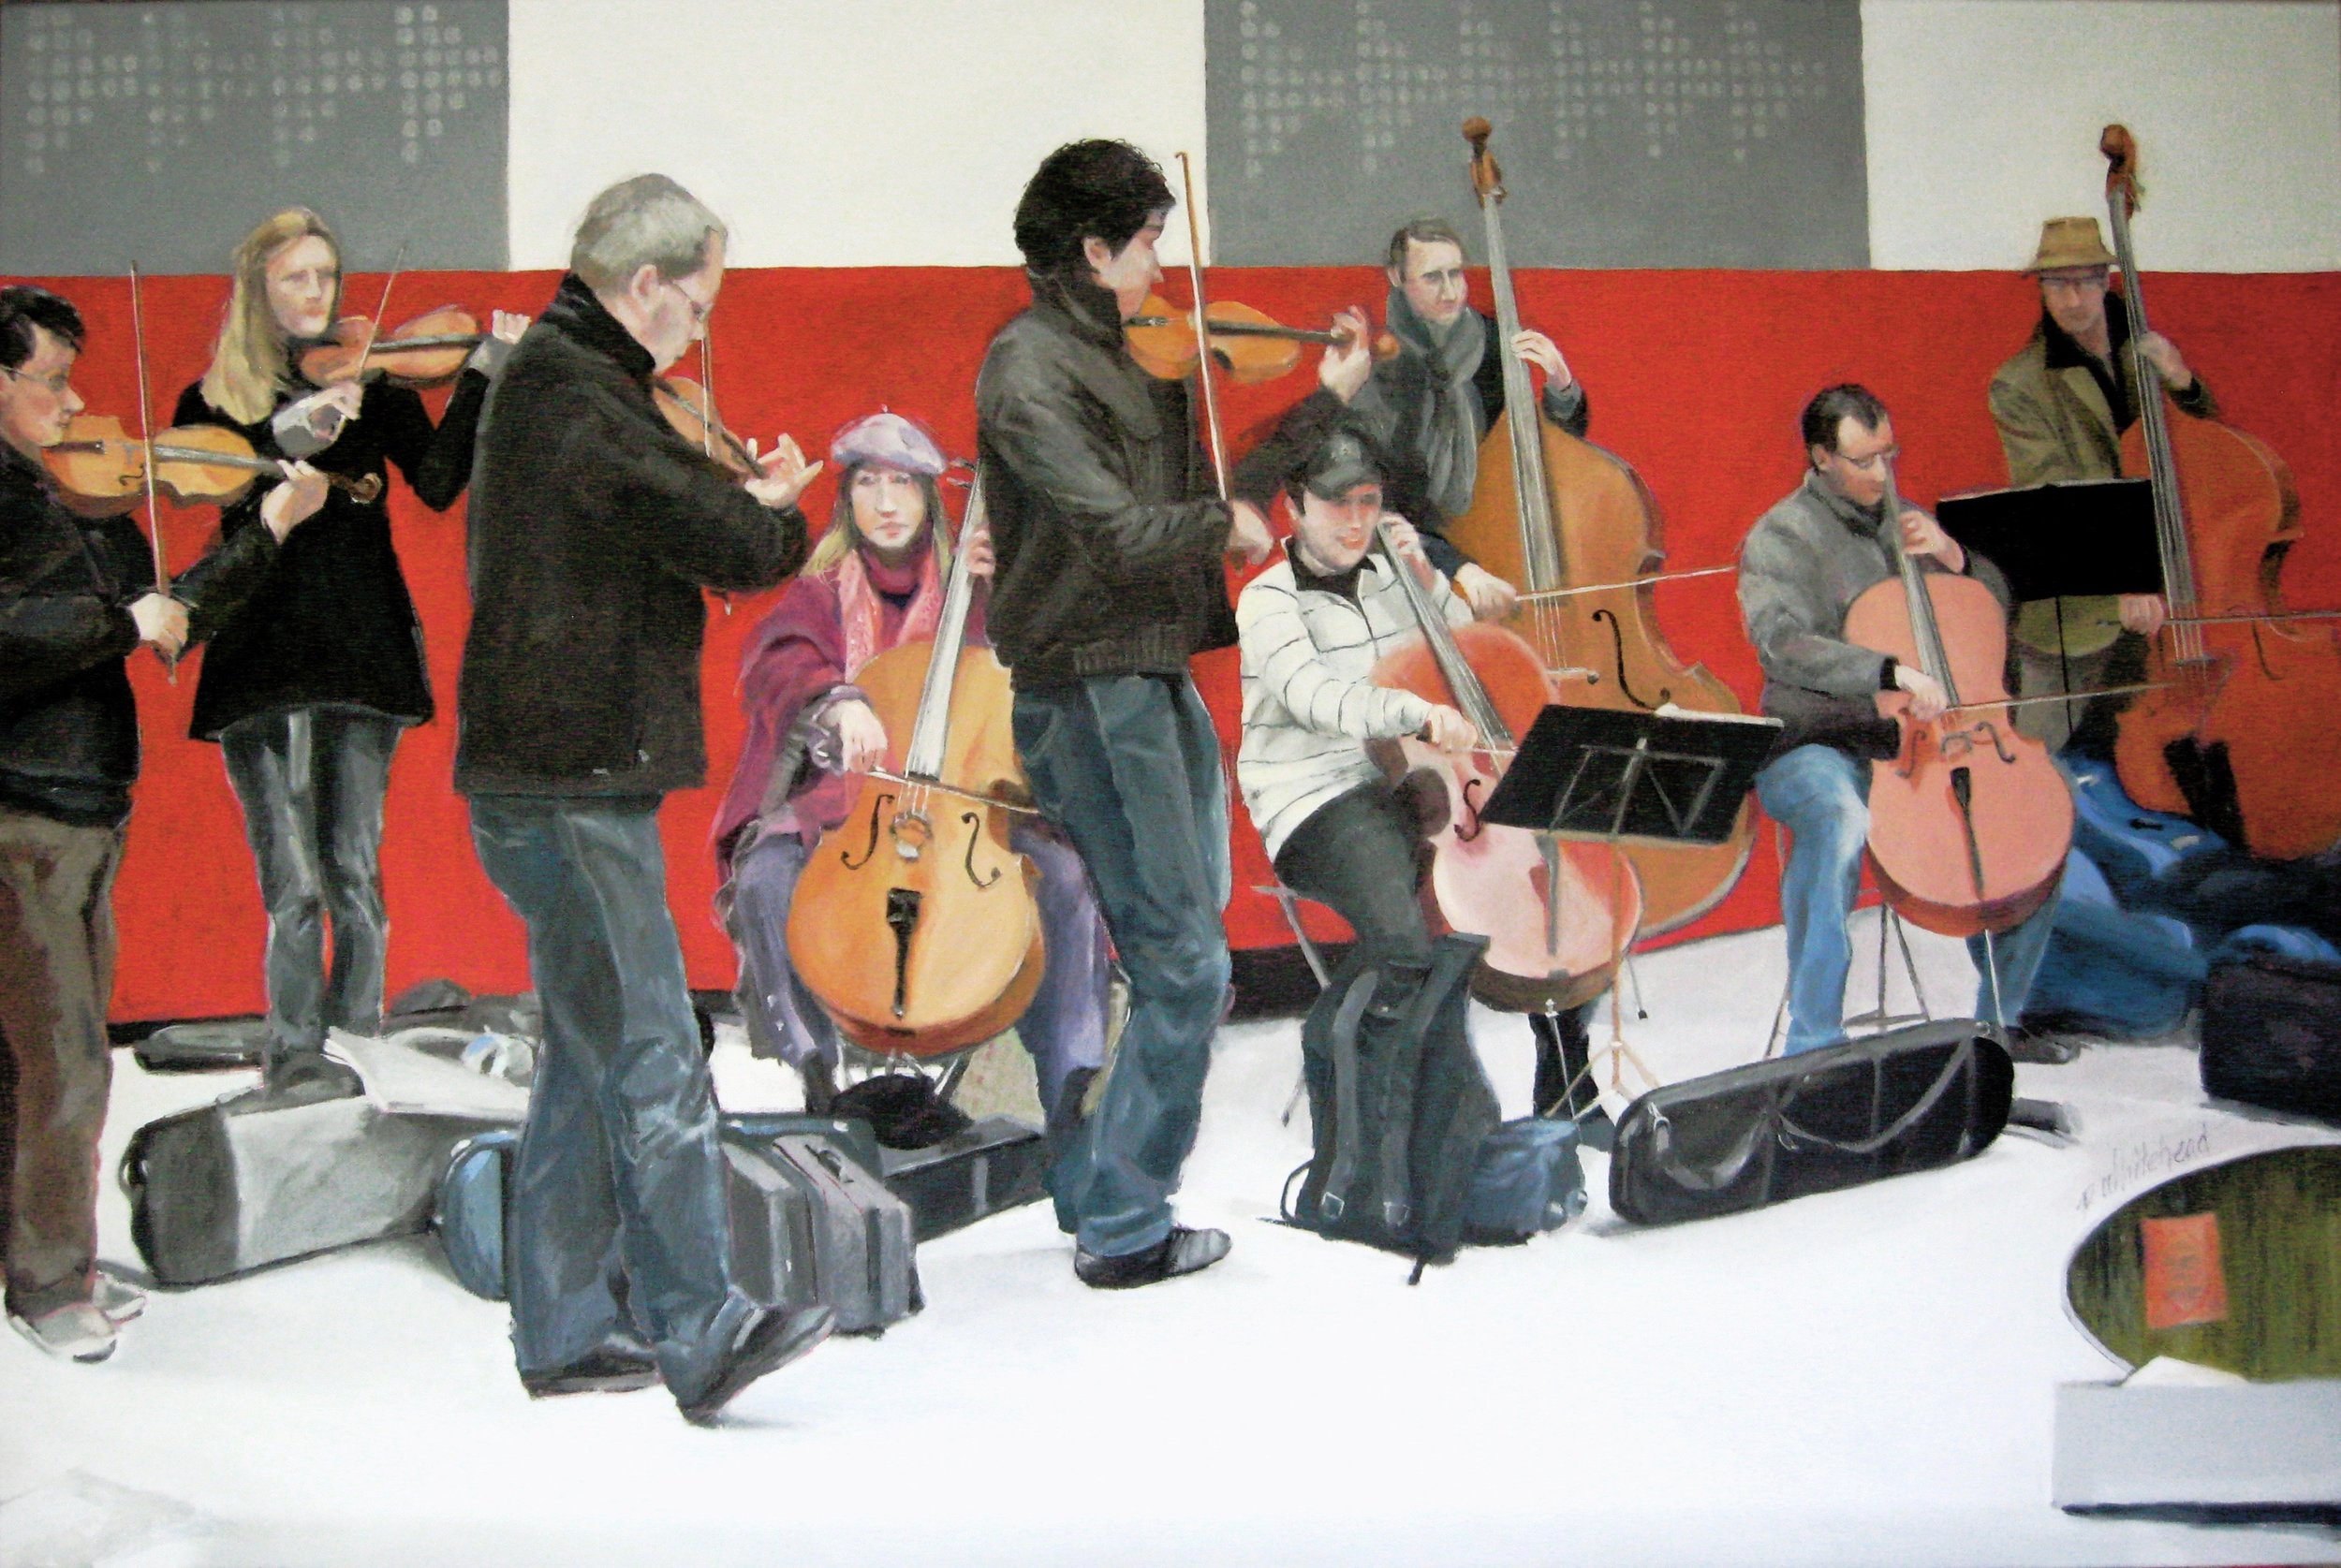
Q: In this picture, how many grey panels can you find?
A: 2